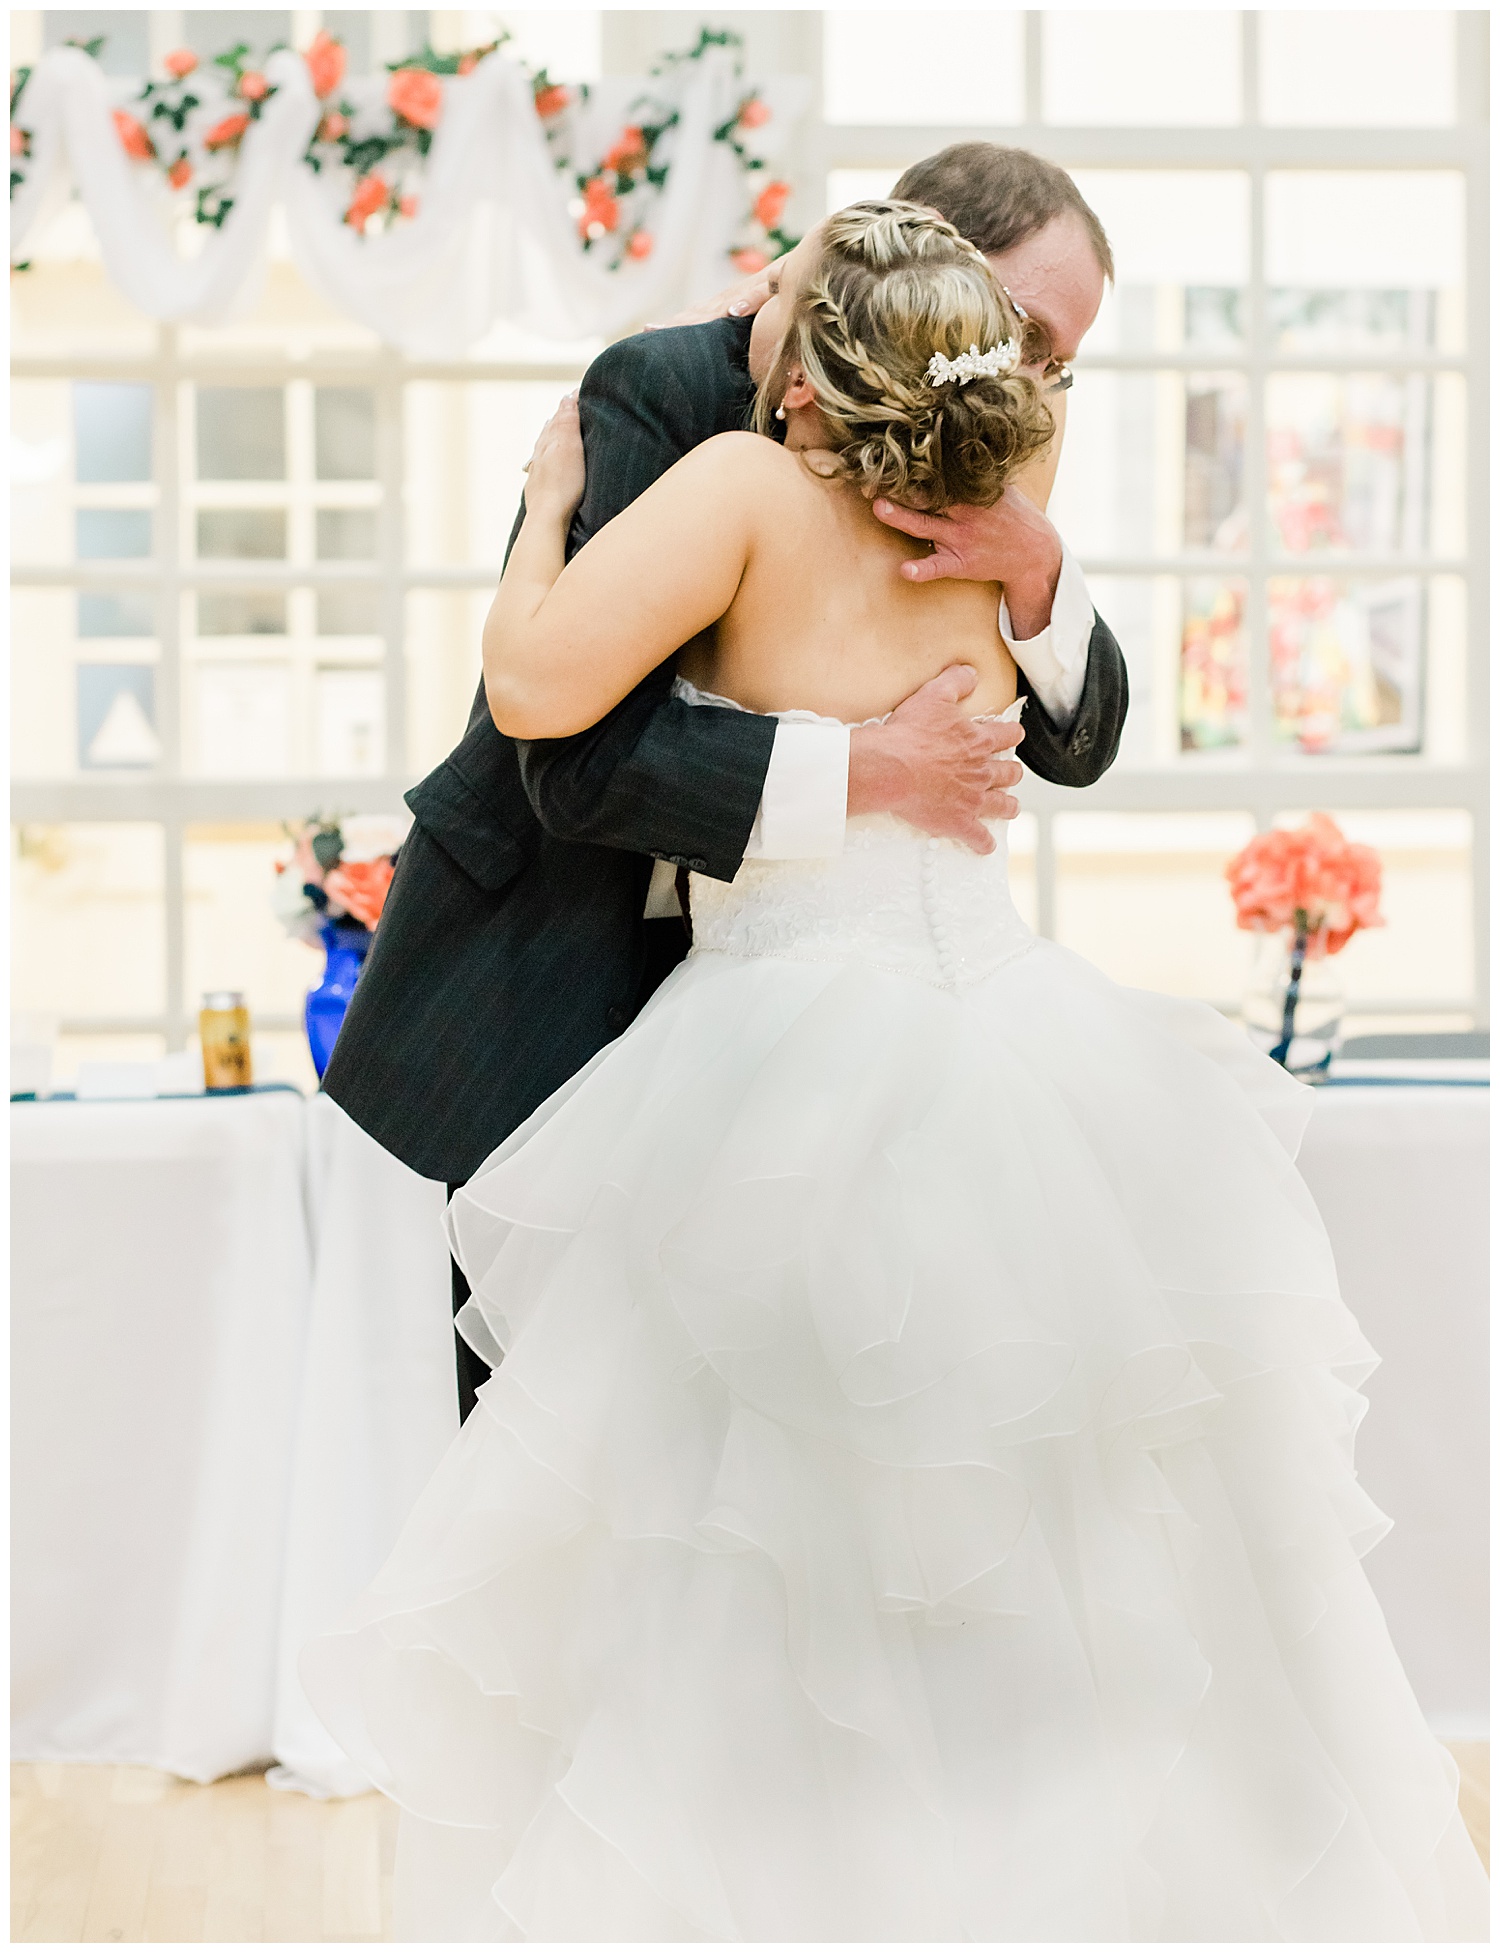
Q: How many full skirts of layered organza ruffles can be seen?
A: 1